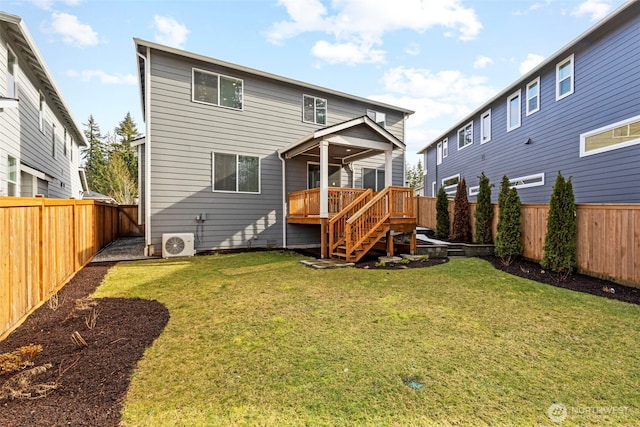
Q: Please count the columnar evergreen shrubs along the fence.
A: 5